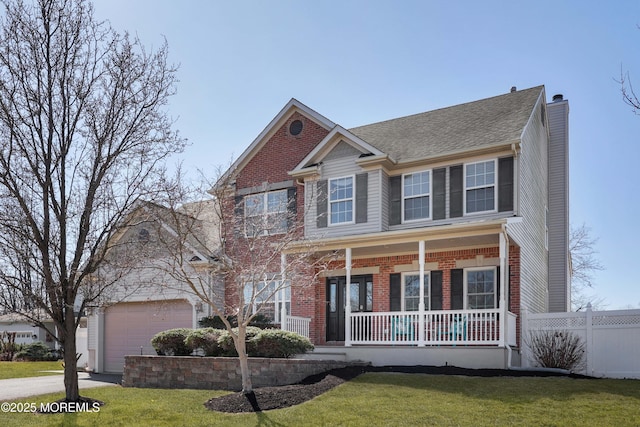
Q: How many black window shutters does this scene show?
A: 12